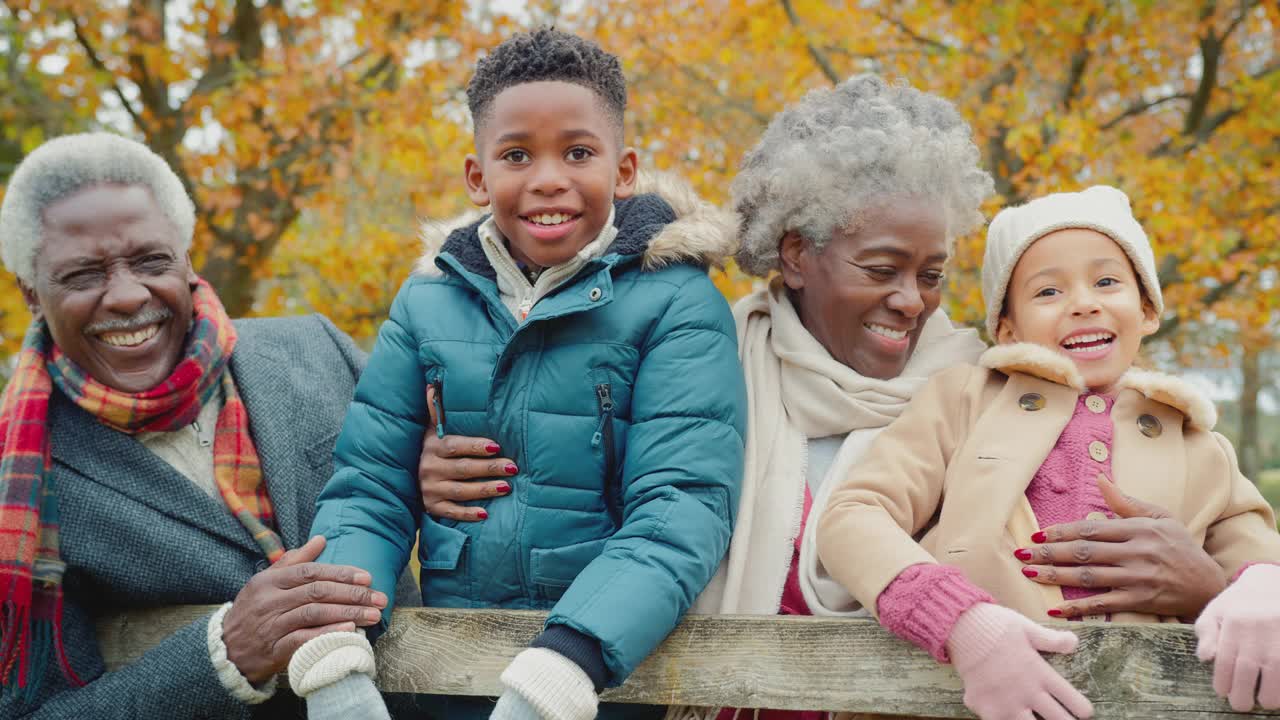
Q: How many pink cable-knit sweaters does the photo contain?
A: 1